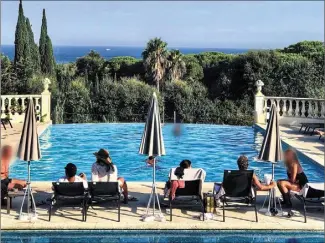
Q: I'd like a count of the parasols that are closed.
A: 3